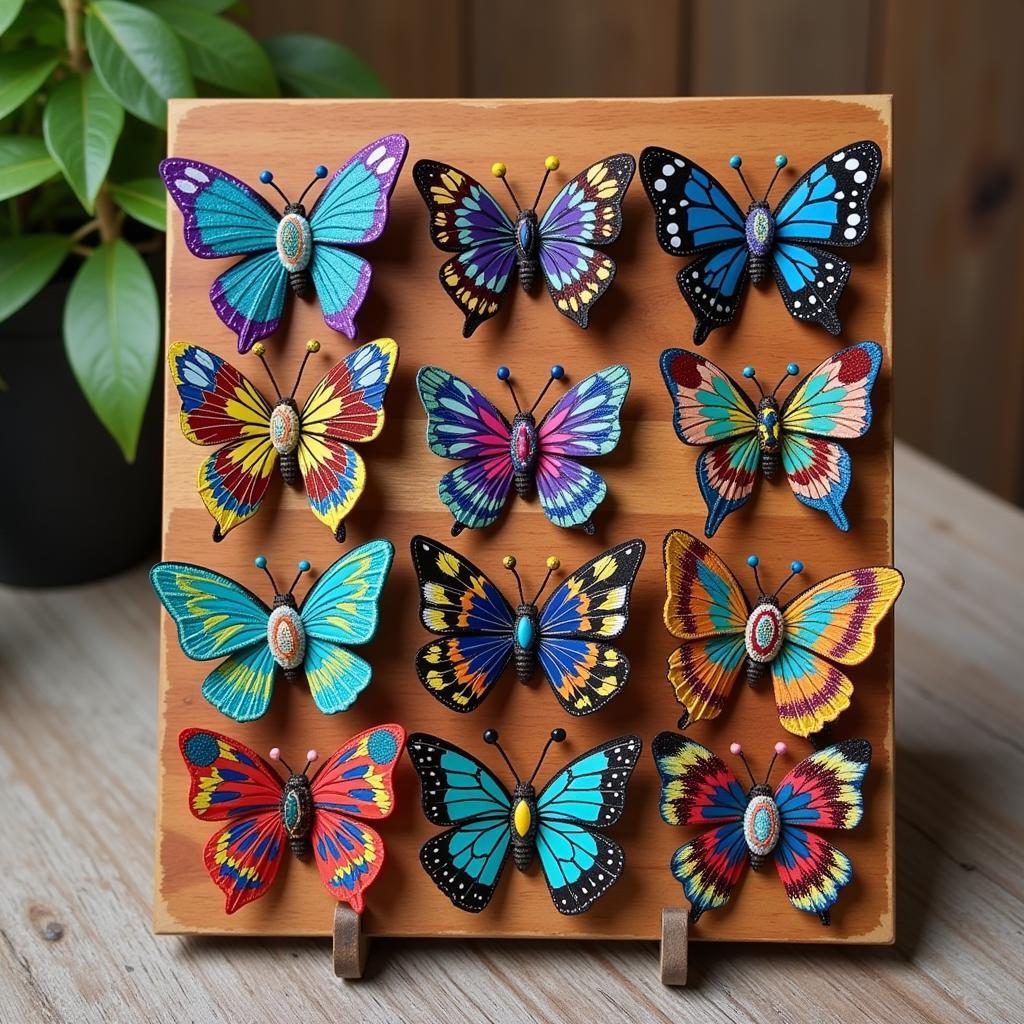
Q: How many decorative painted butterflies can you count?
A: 12